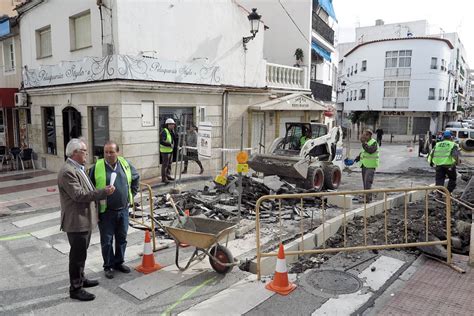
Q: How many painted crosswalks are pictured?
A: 1